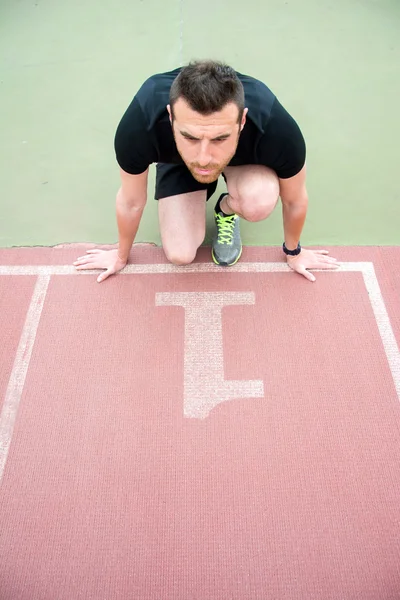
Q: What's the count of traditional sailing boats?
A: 0